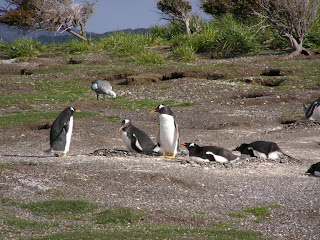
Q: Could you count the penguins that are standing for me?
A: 2